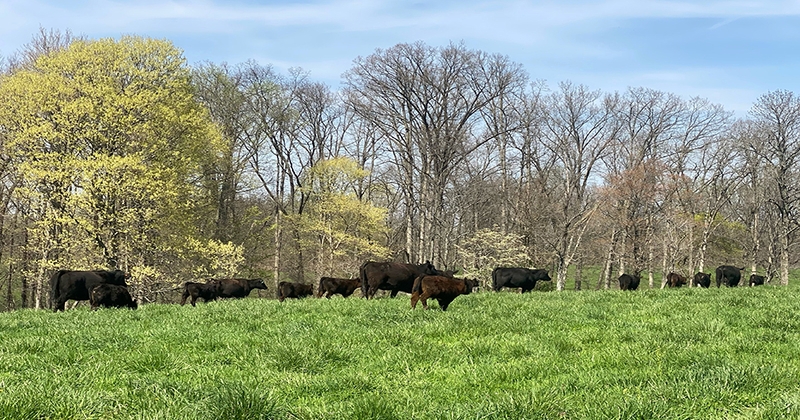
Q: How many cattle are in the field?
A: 15